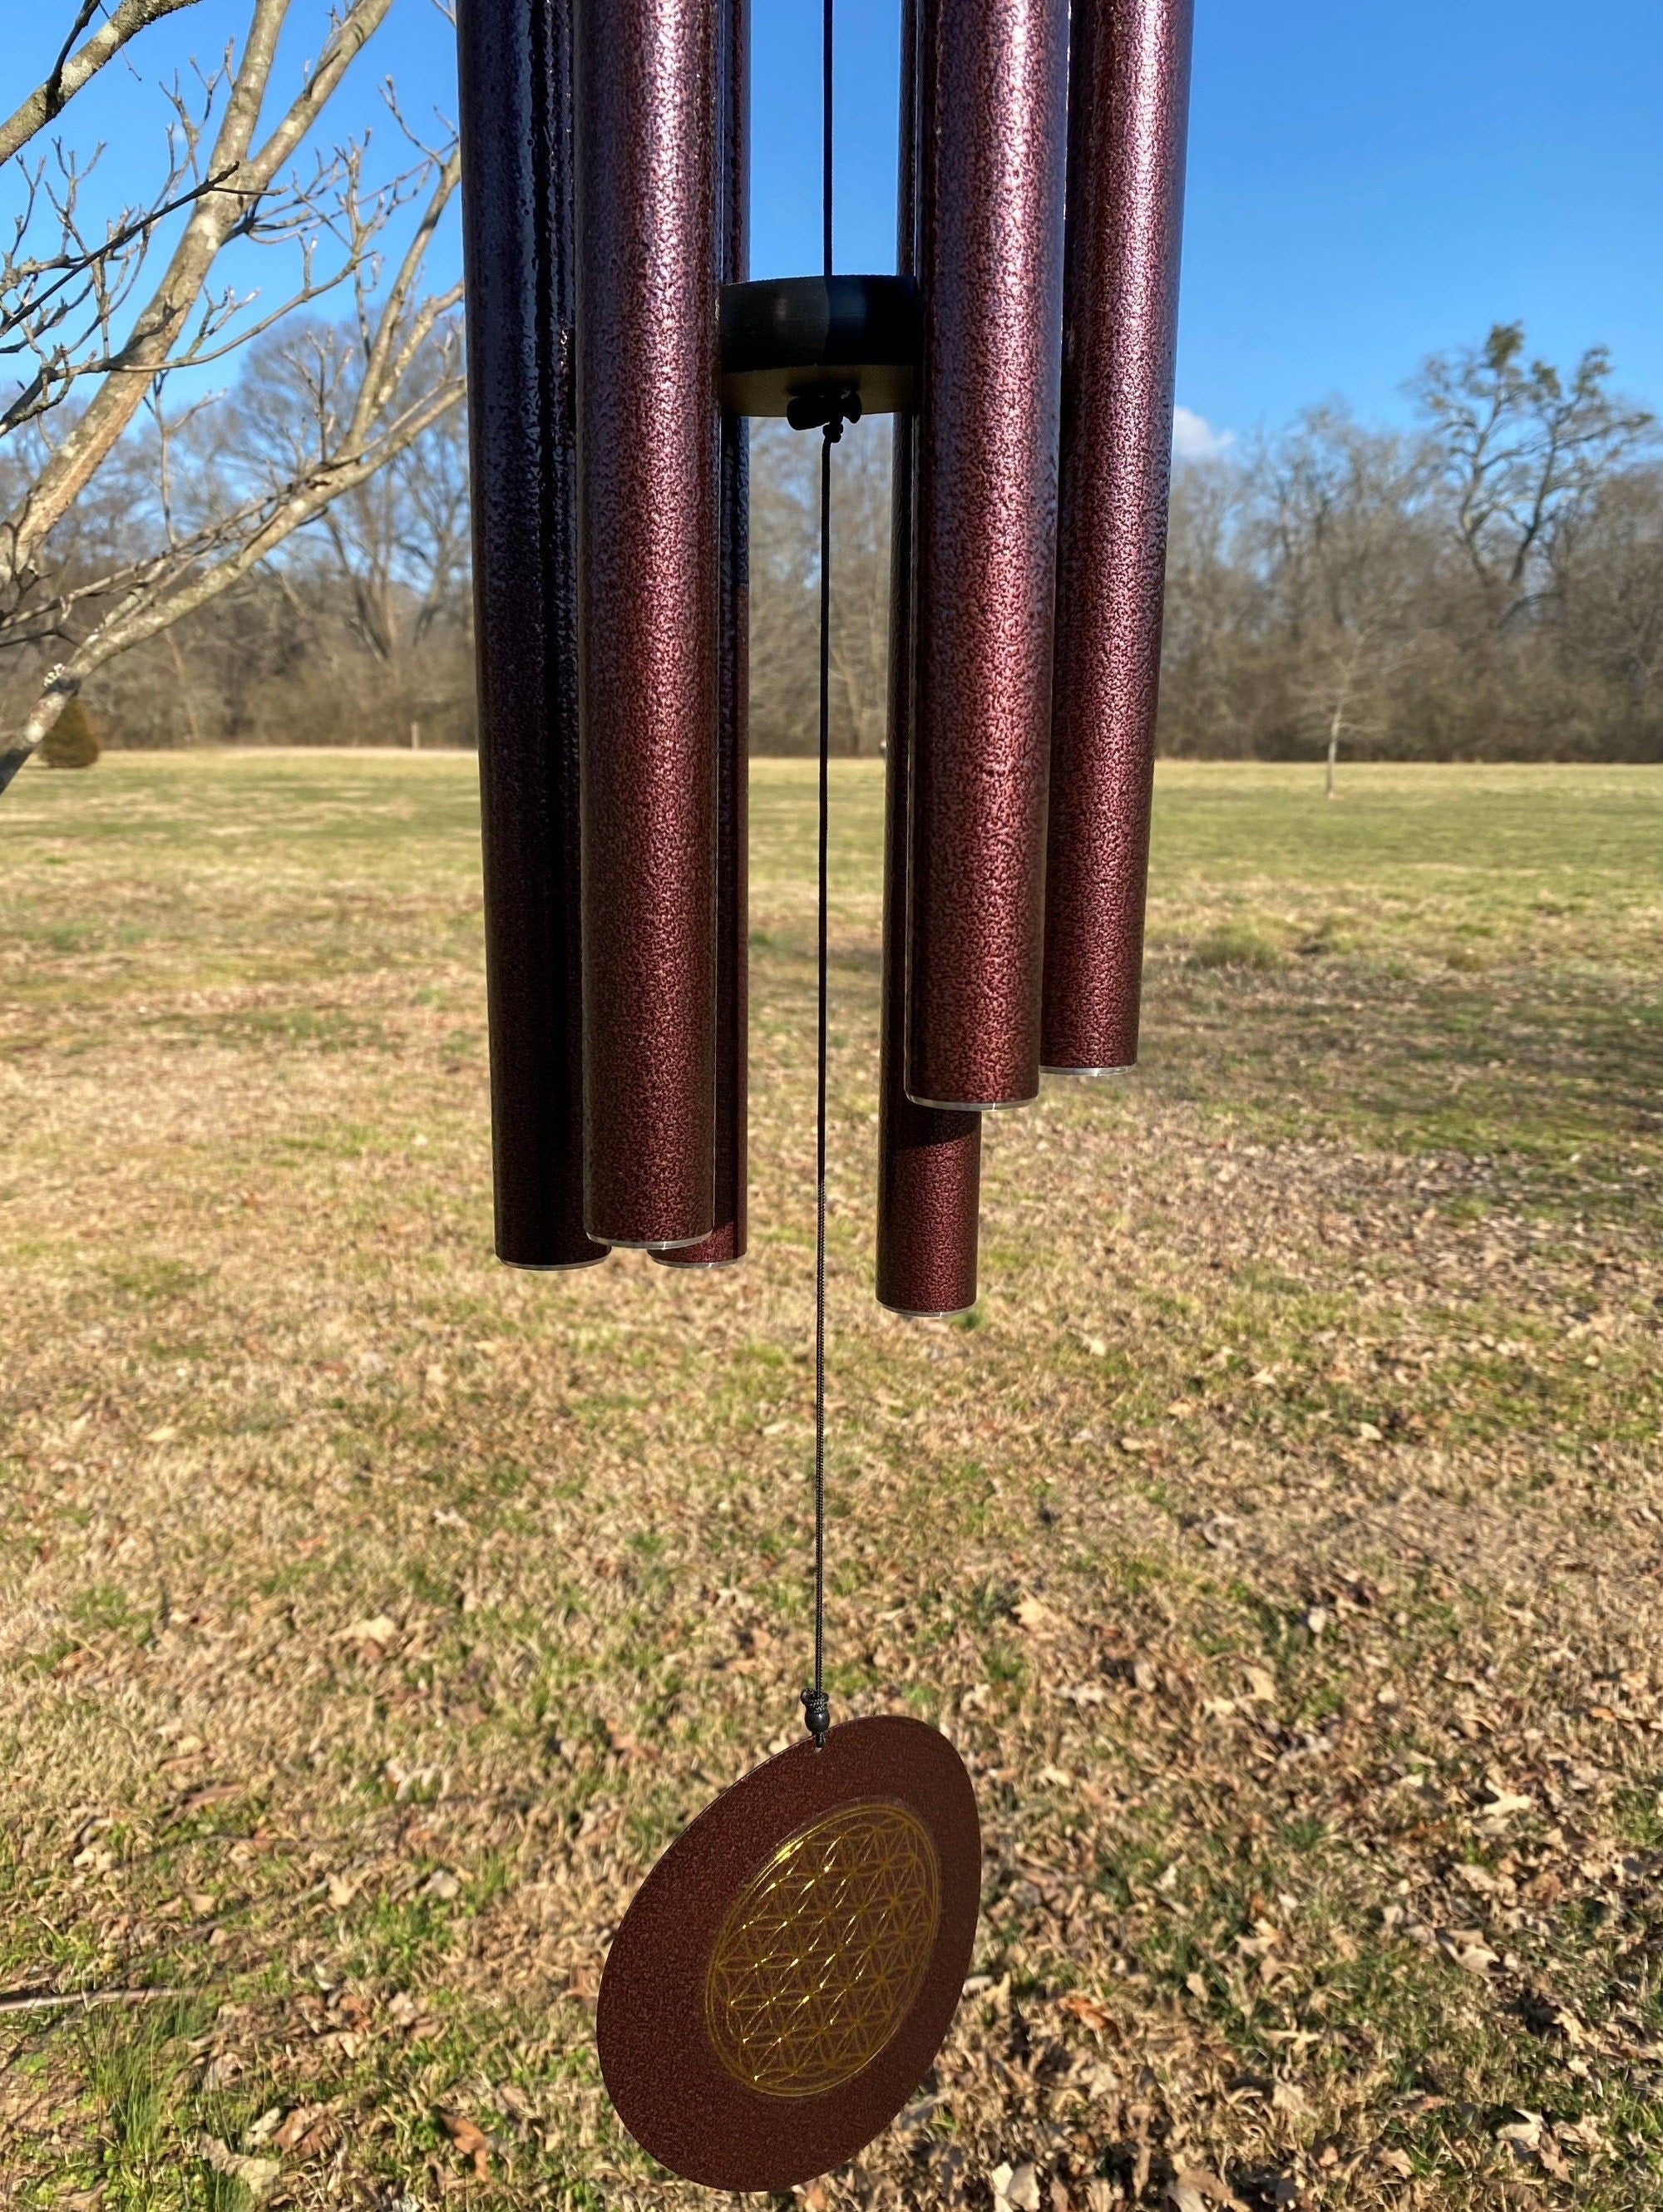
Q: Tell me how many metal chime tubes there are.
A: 6